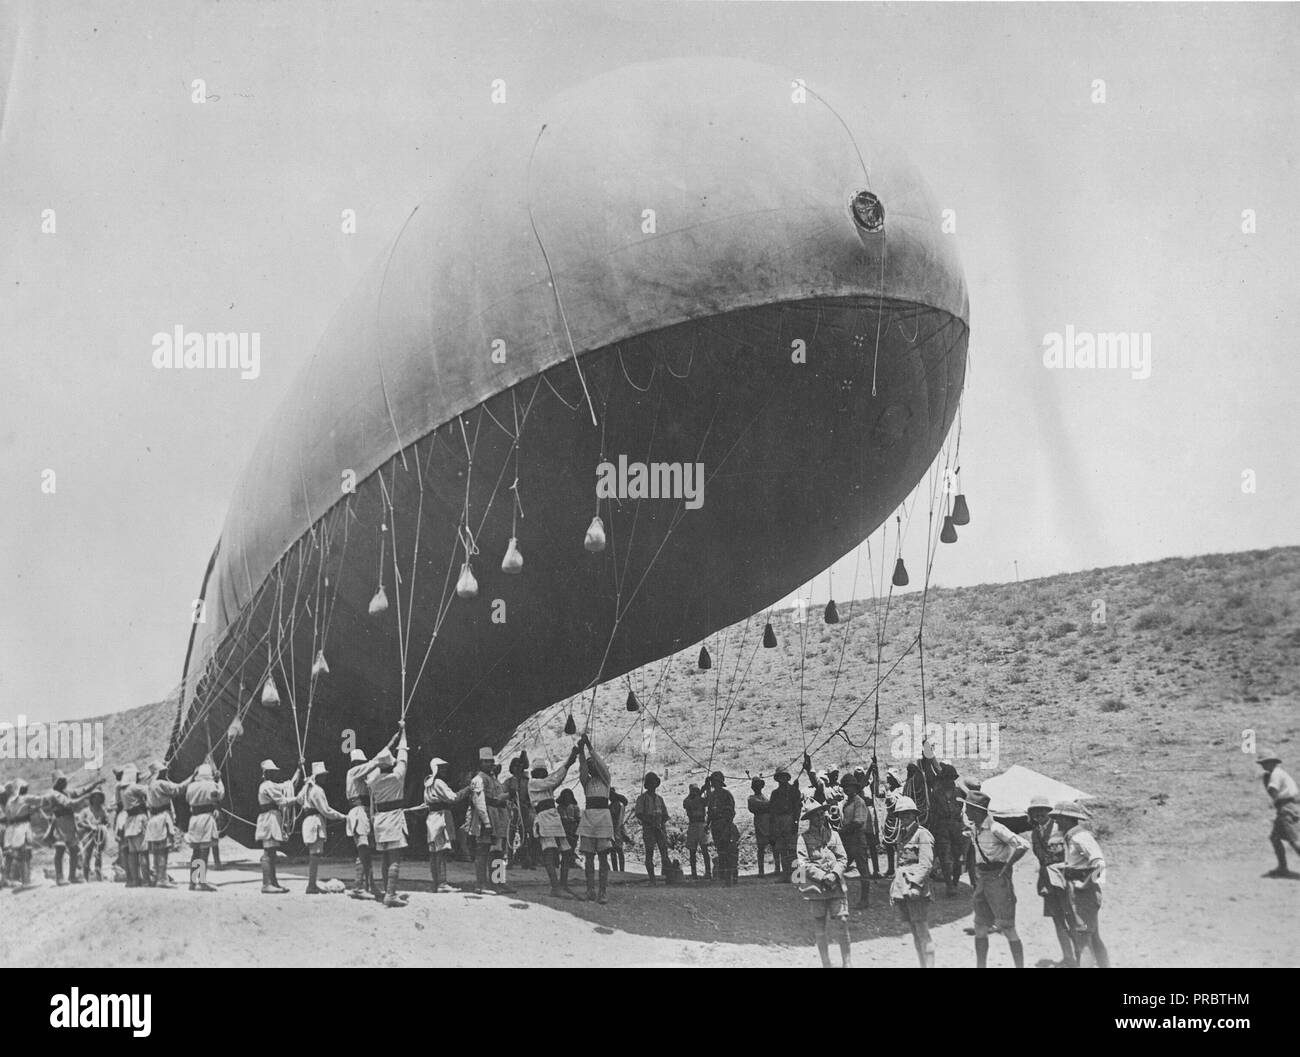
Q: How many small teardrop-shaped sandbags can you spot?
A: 15